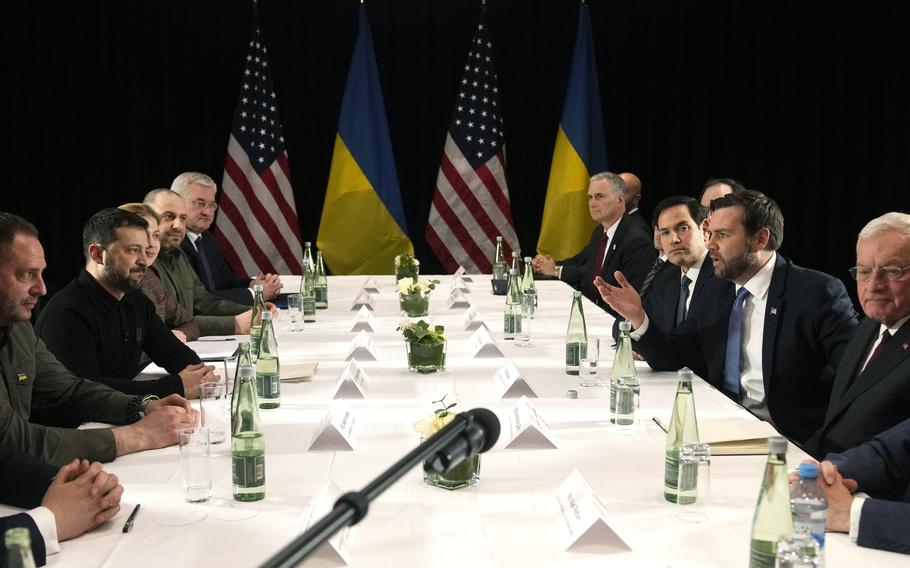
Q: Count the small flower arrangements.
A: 4